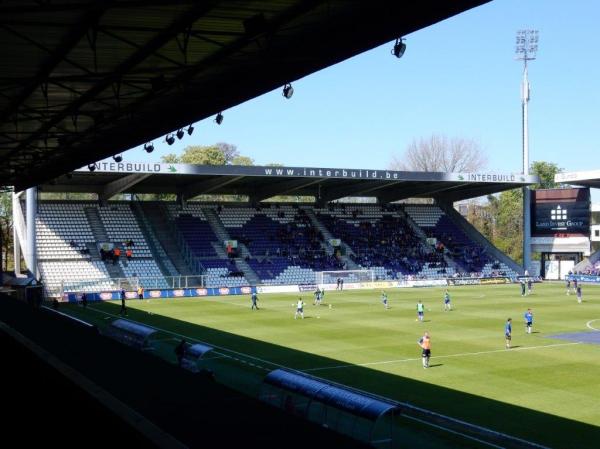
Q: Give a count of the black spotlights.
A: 9